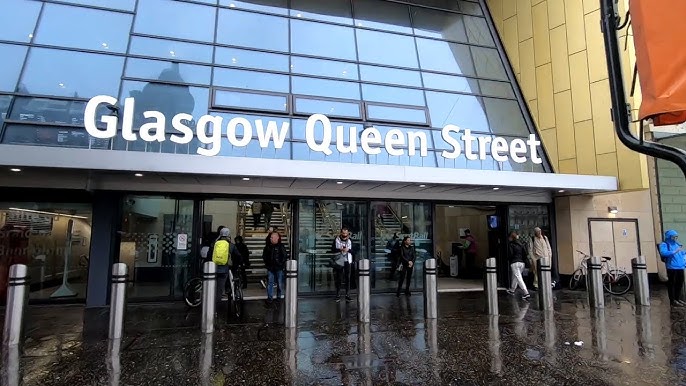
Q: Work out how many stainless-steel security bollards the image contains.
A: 10